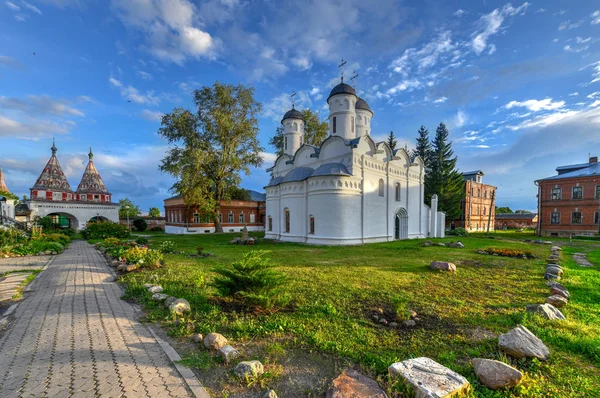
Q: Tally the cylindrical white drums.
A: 3